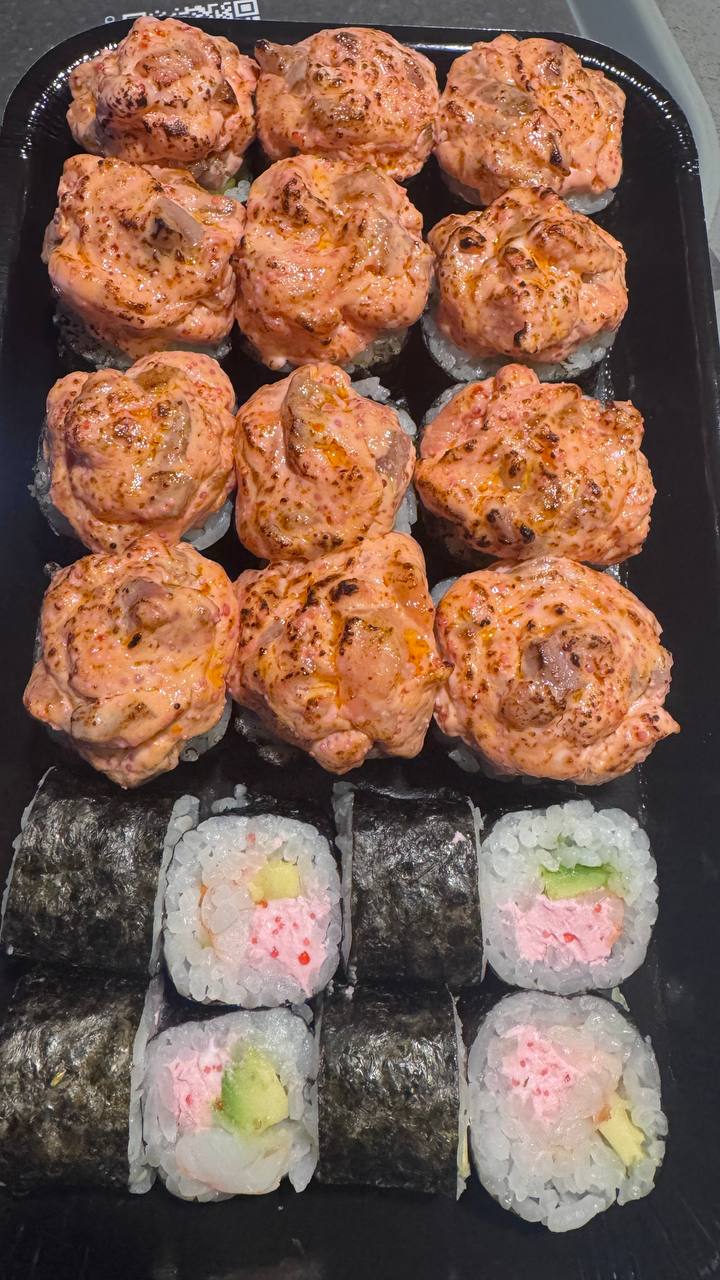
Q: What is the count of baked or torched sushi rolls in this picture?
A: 12